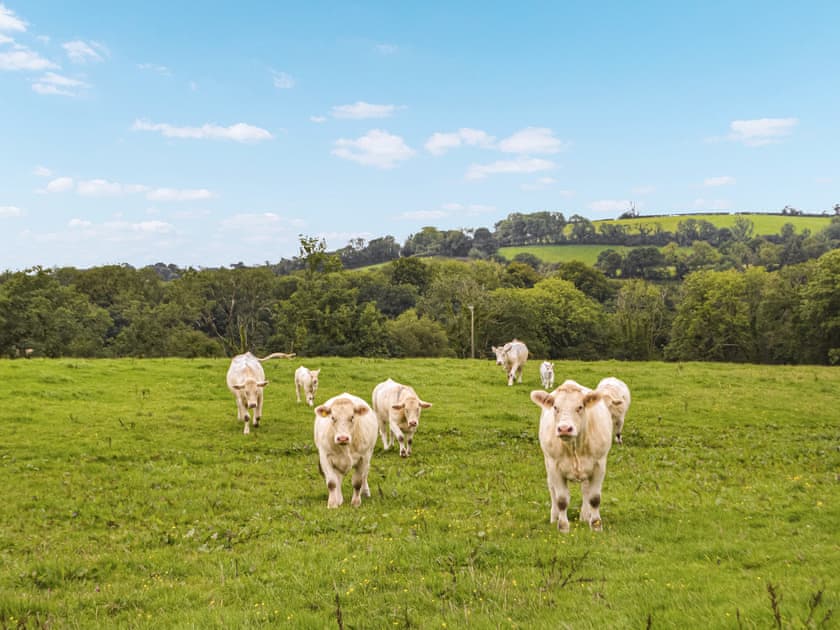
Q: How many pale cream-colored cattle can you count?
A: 8